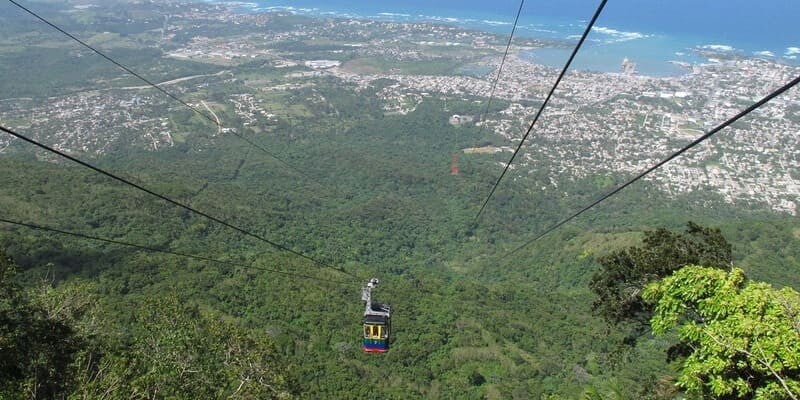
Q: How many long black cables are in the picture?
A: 6